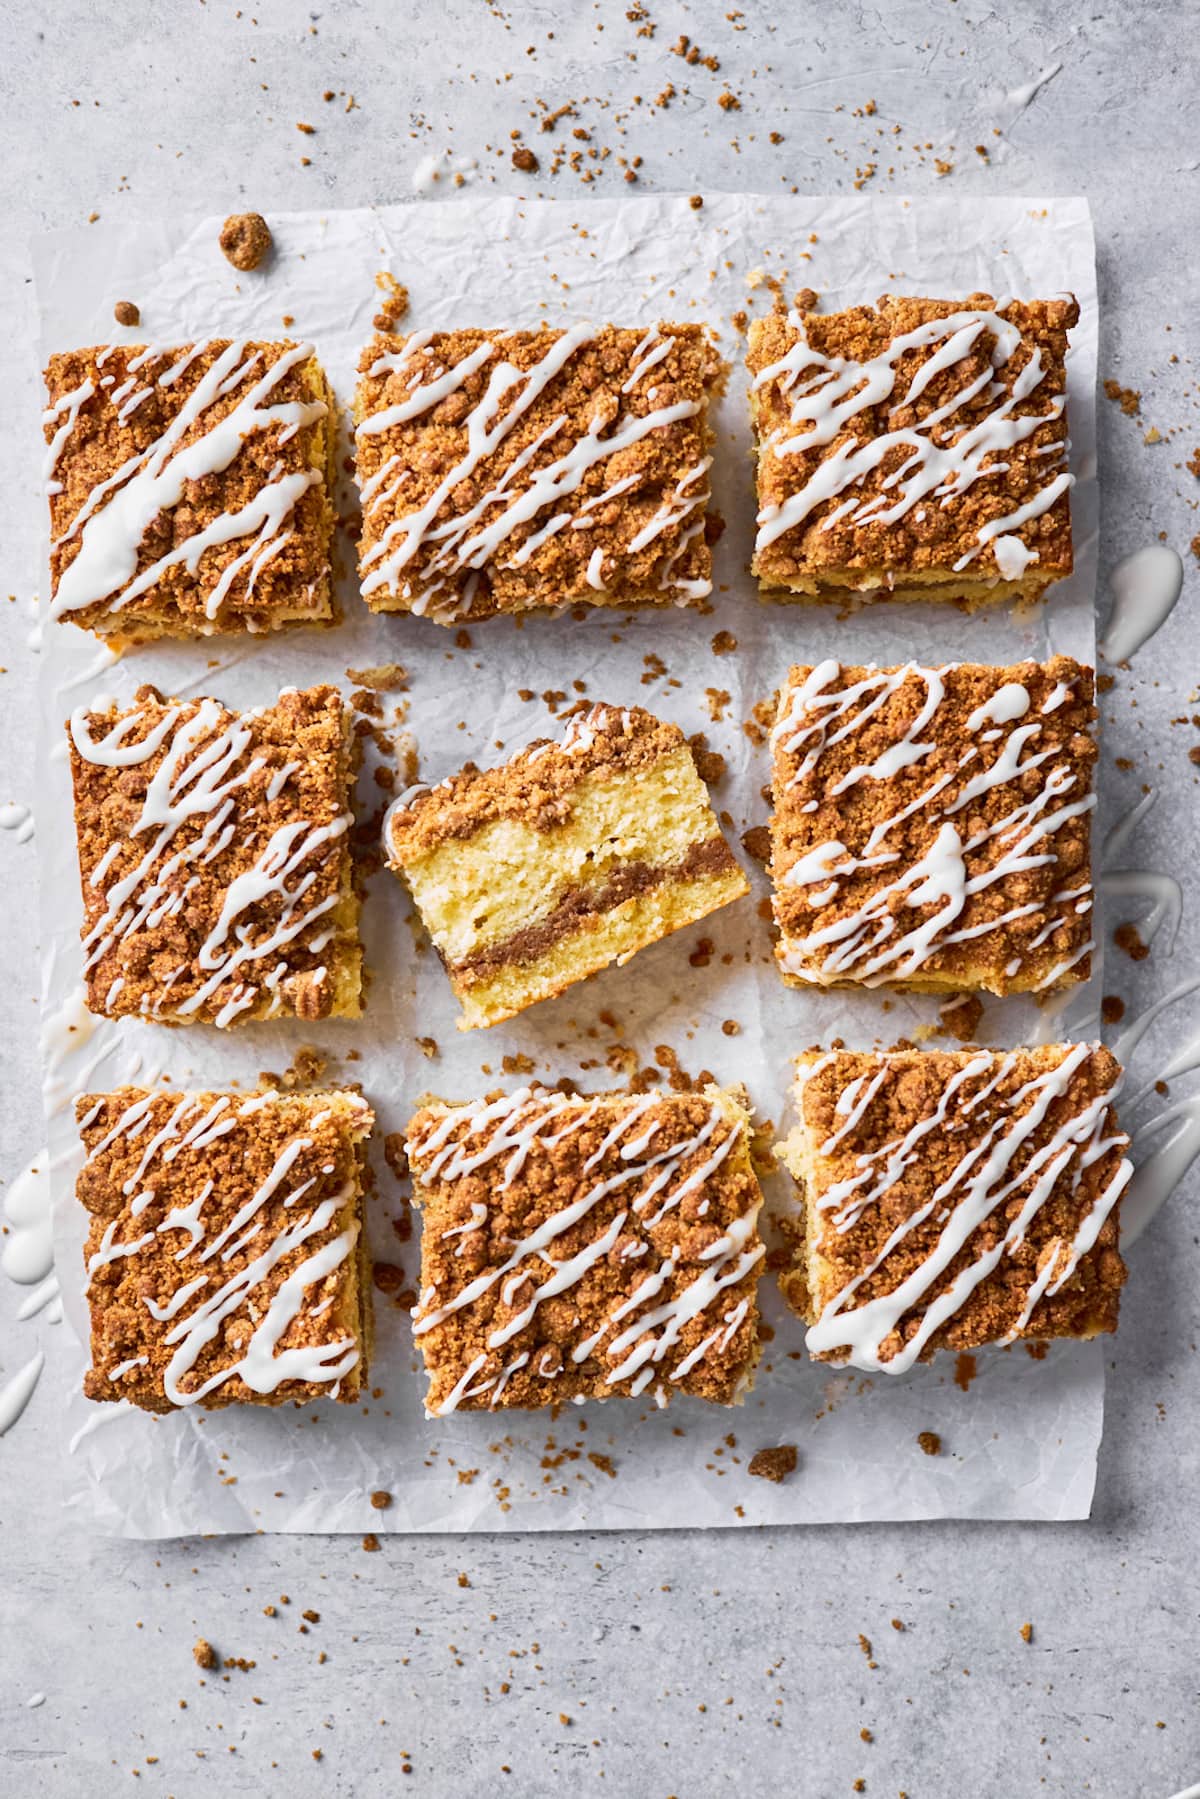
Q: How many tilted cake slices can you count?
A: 1